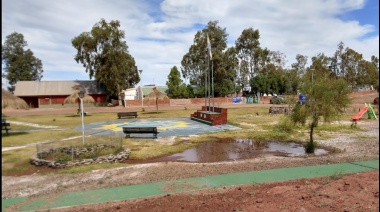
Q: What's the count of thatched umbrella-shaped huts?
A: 3